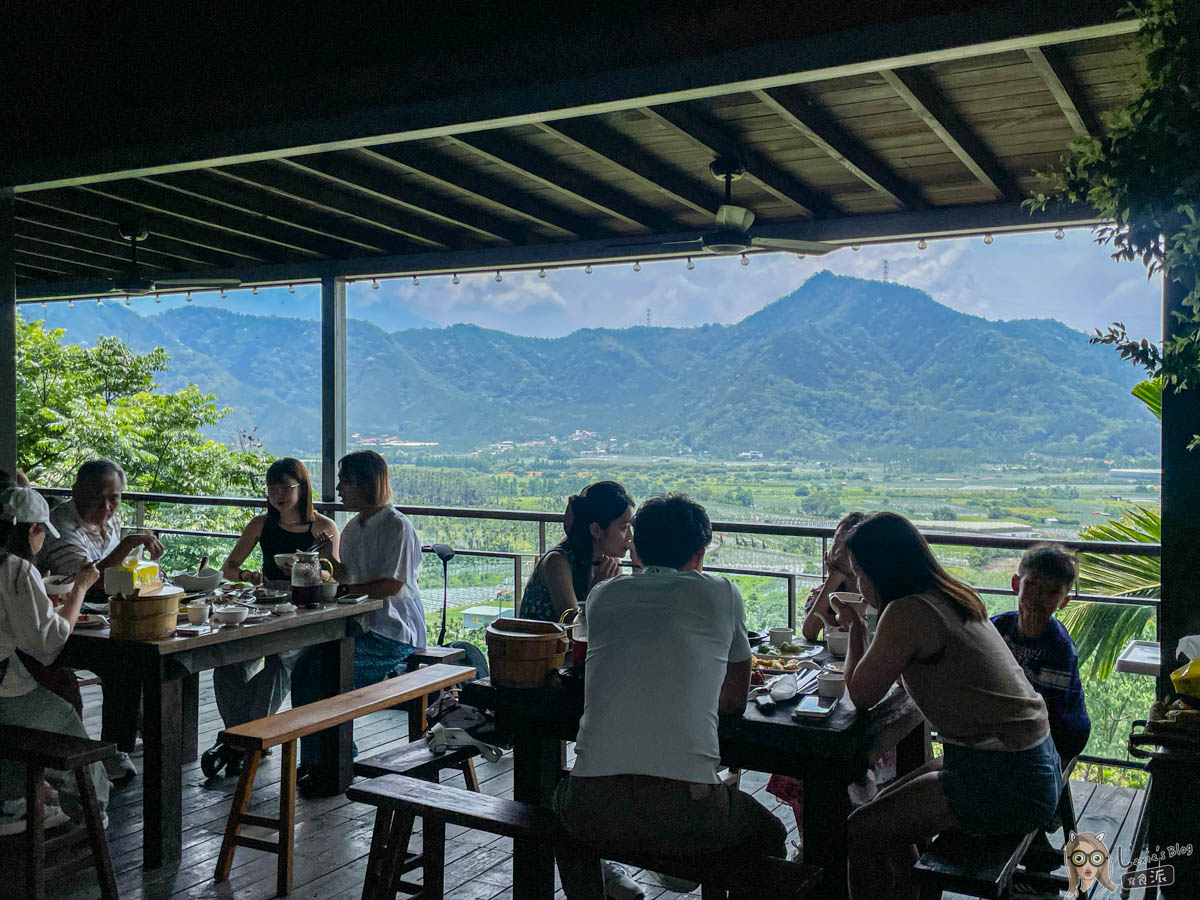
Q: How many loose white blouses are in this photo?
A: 2